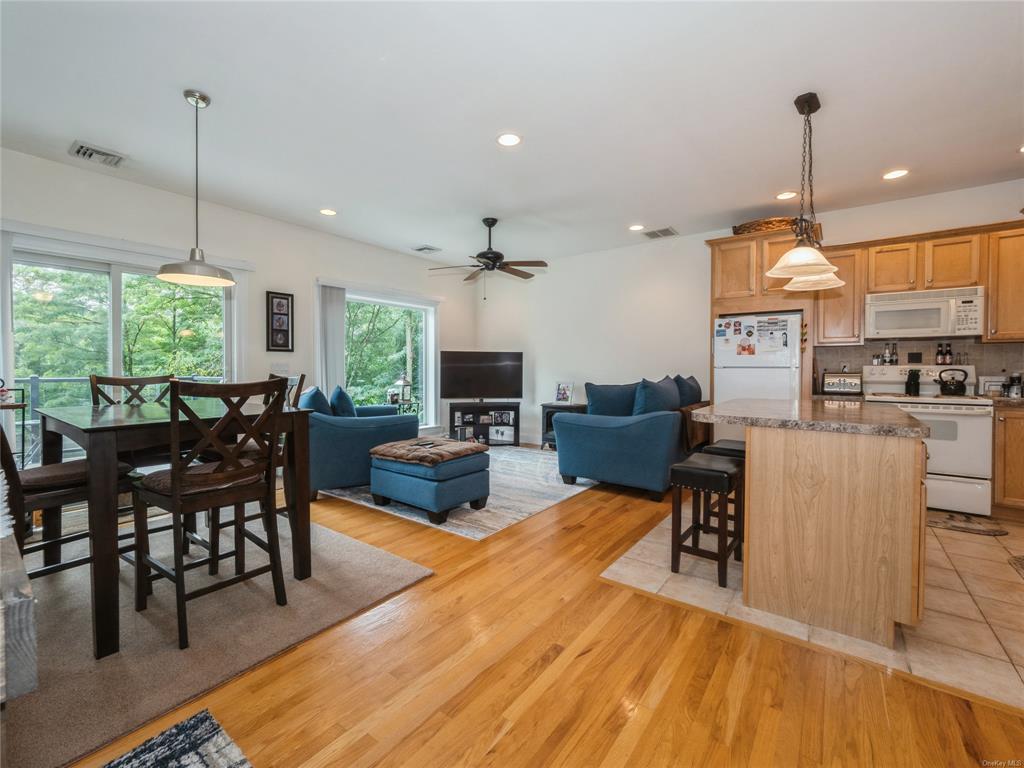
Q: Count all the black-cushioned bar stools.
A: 2